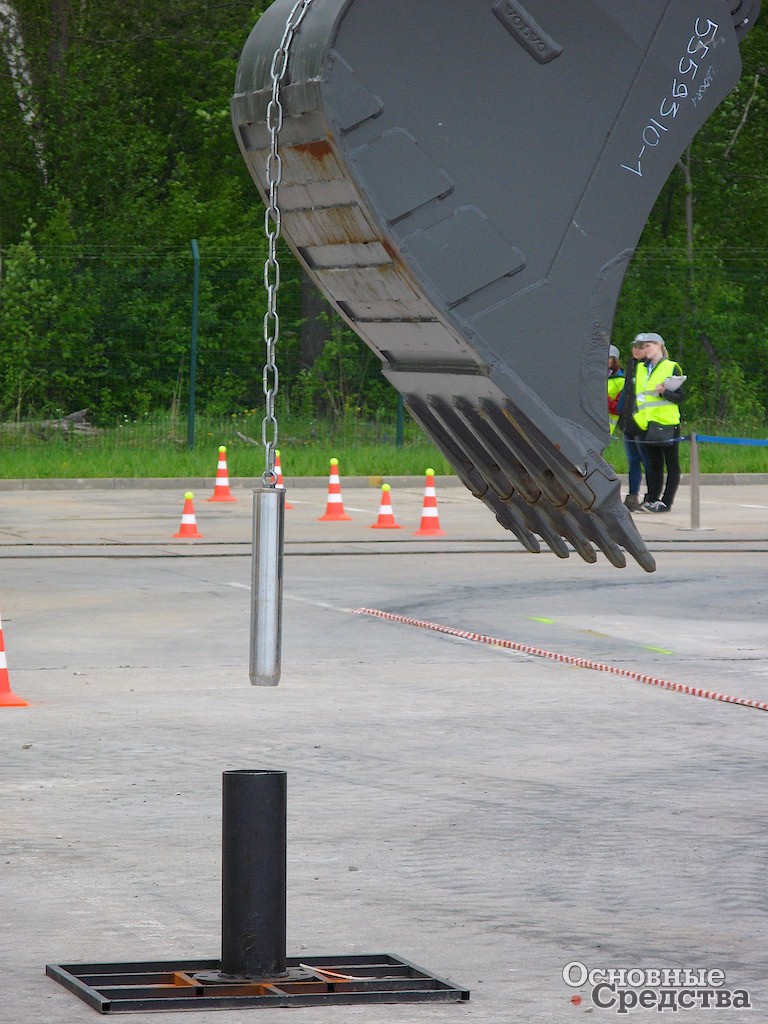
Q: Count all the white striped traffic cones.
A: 7